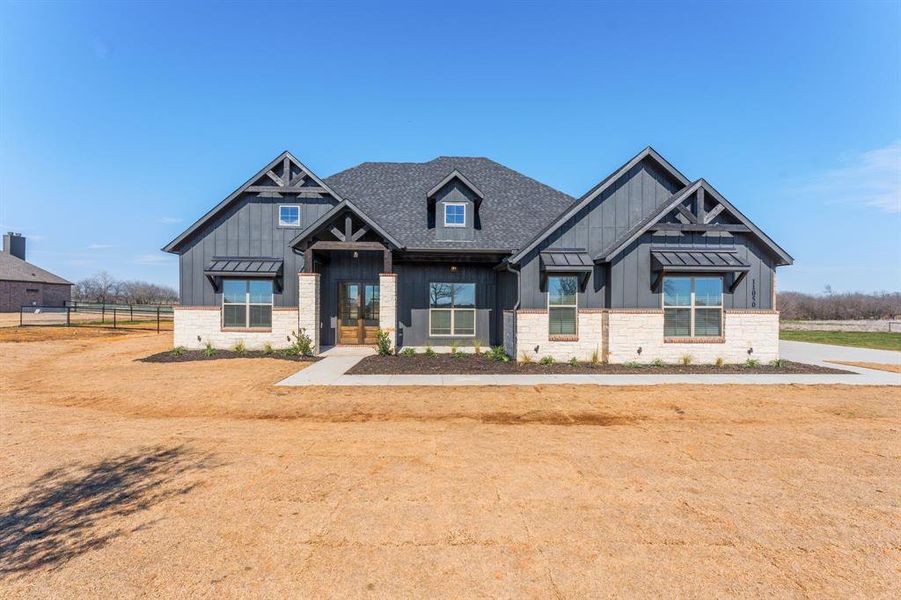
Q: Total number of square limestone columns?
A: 2